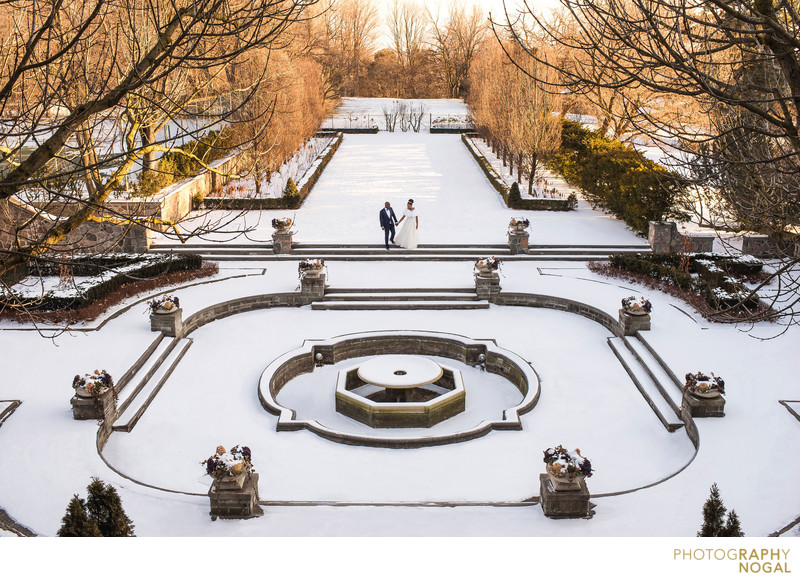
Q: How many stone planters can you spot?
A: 10